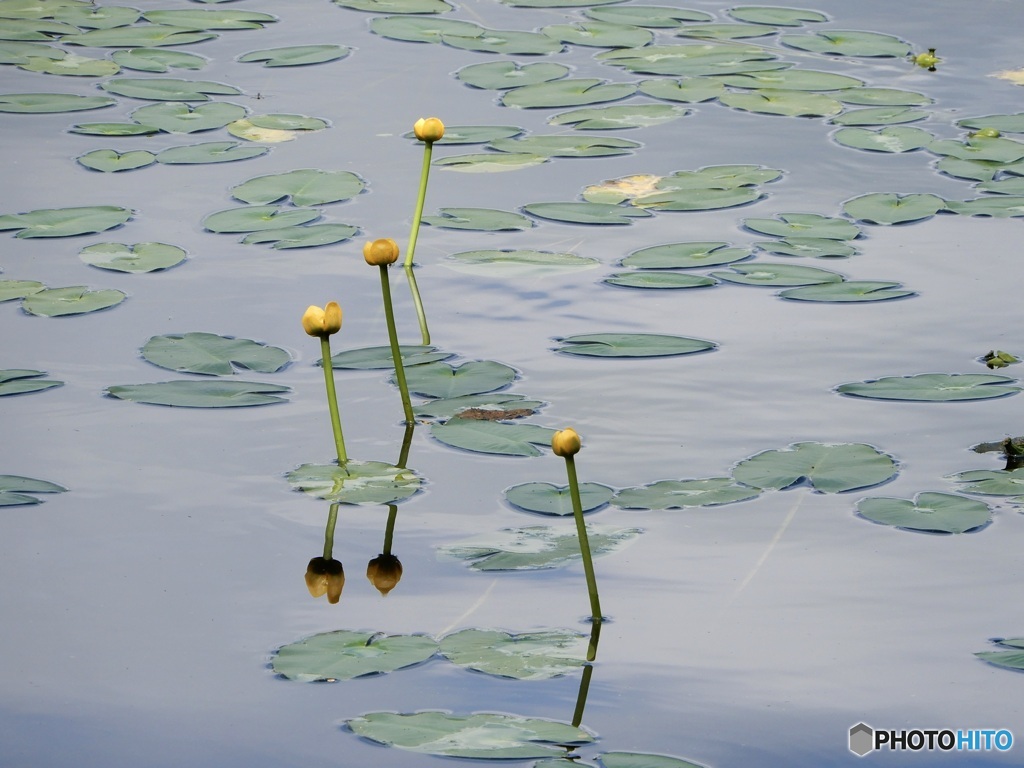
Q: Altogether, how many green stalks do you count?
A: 4